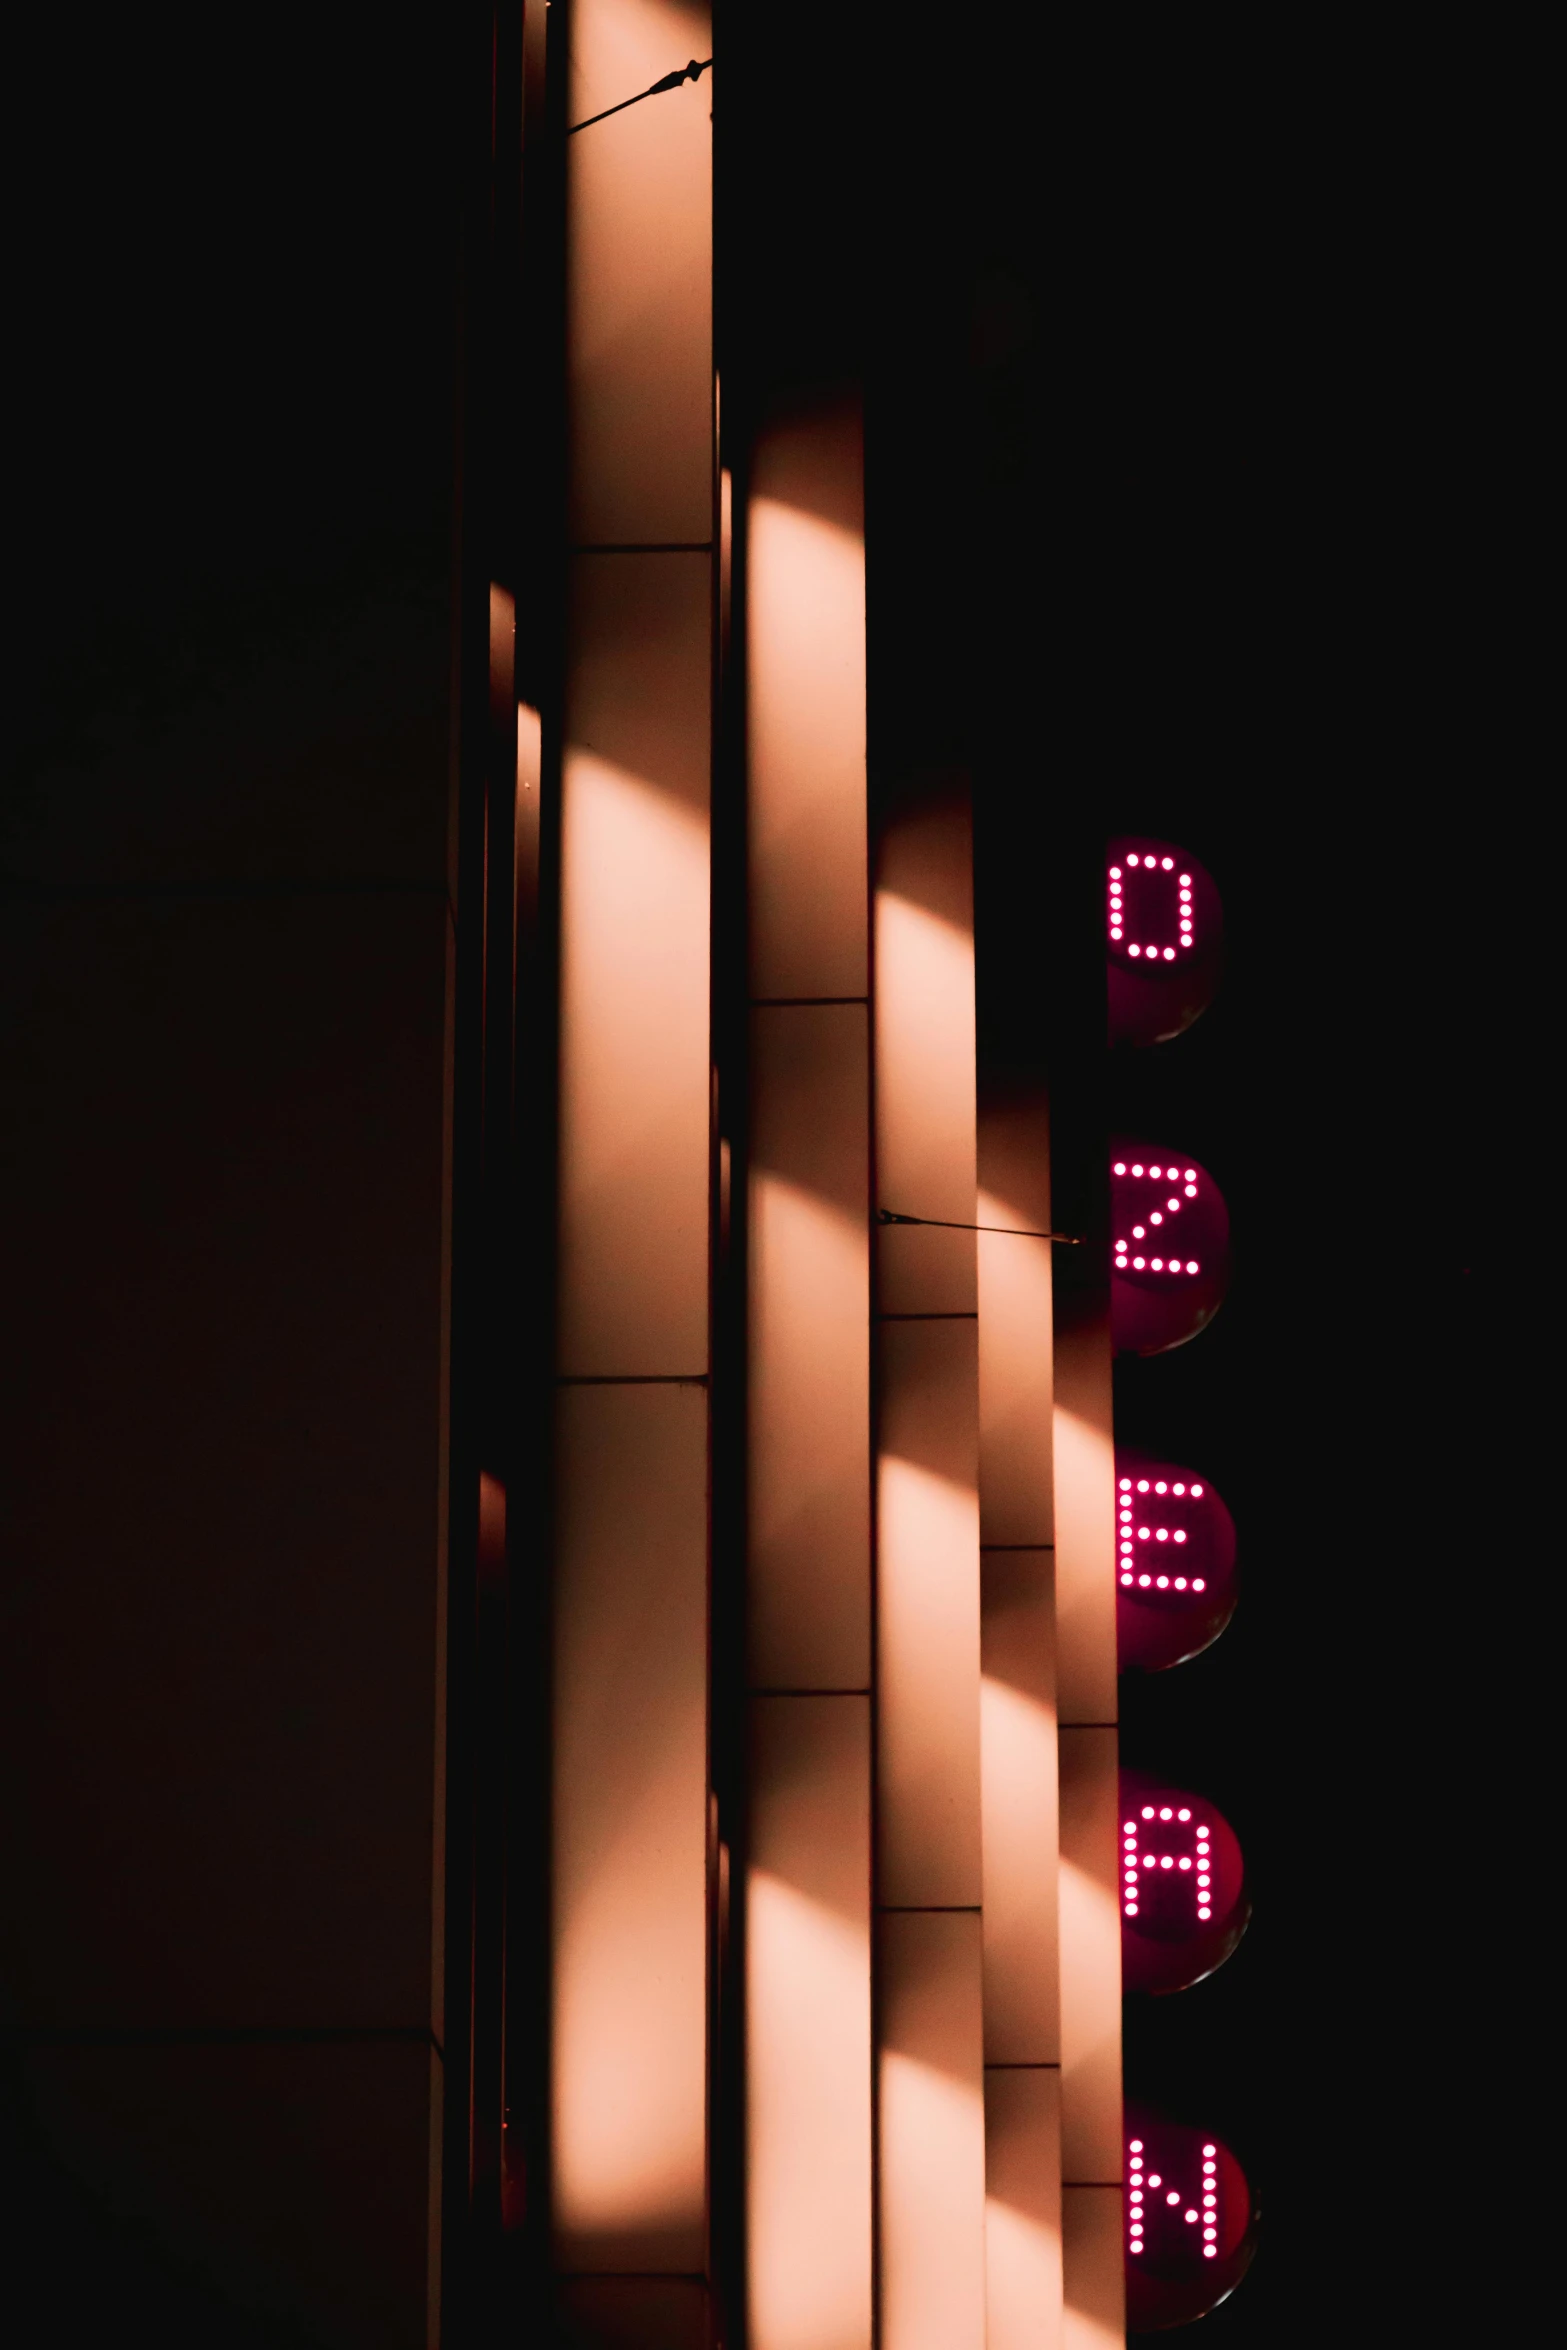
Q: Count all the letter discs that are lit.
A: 5